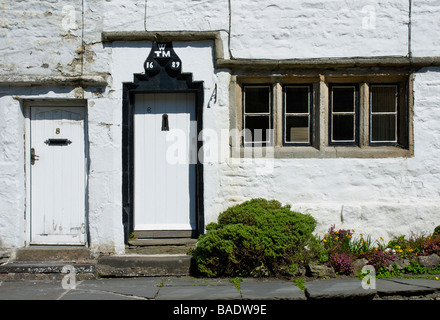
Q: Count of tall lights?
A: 0